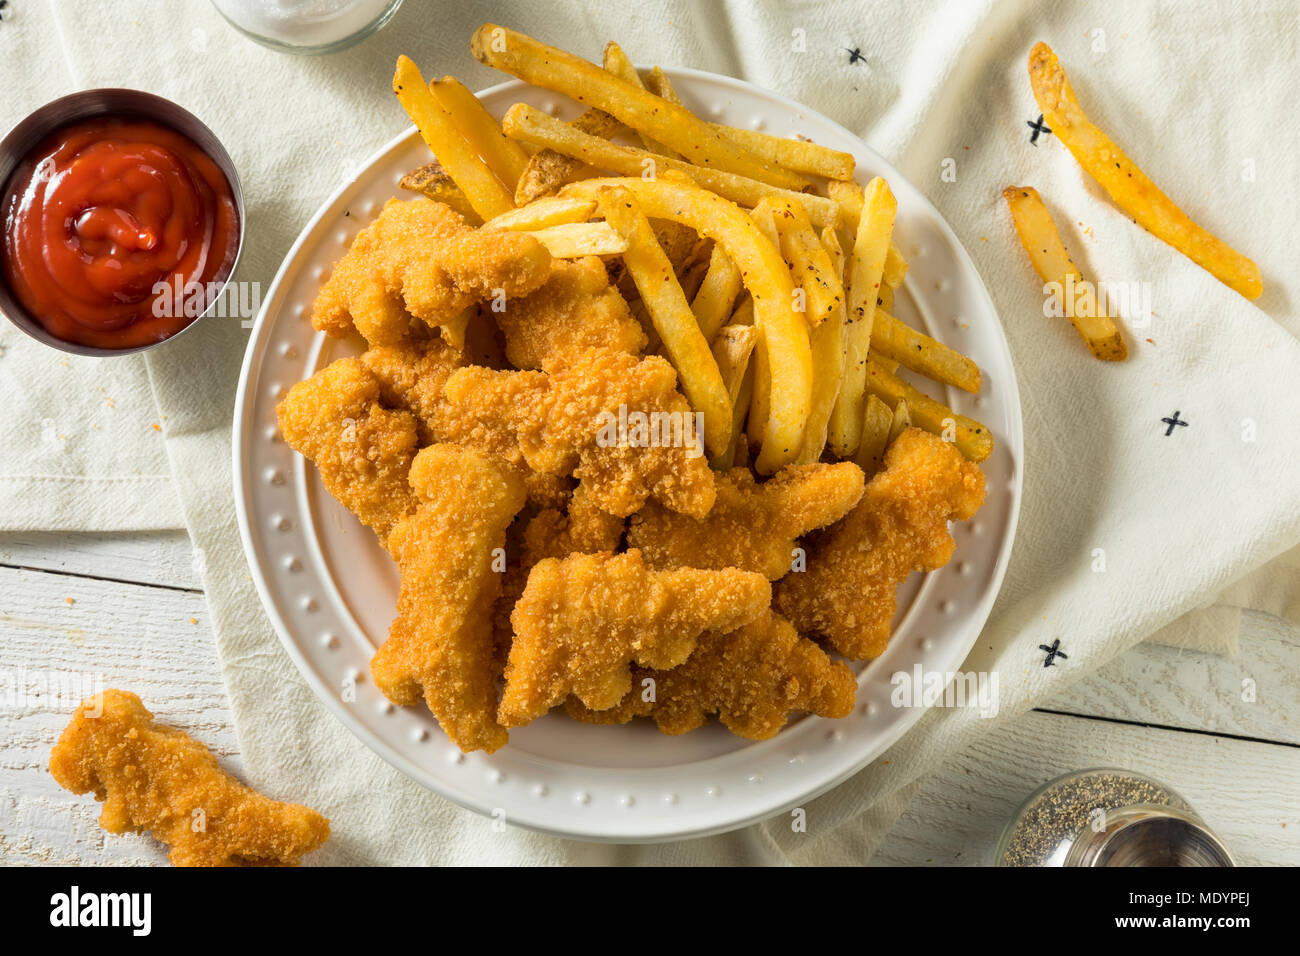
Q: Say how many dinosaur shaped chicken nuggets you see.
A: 12